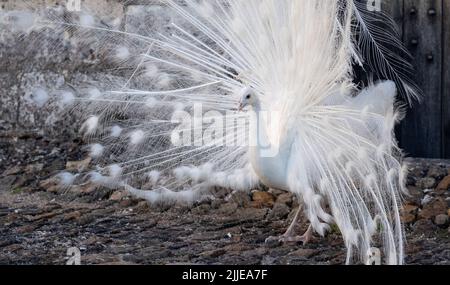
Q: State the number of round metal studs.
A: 4